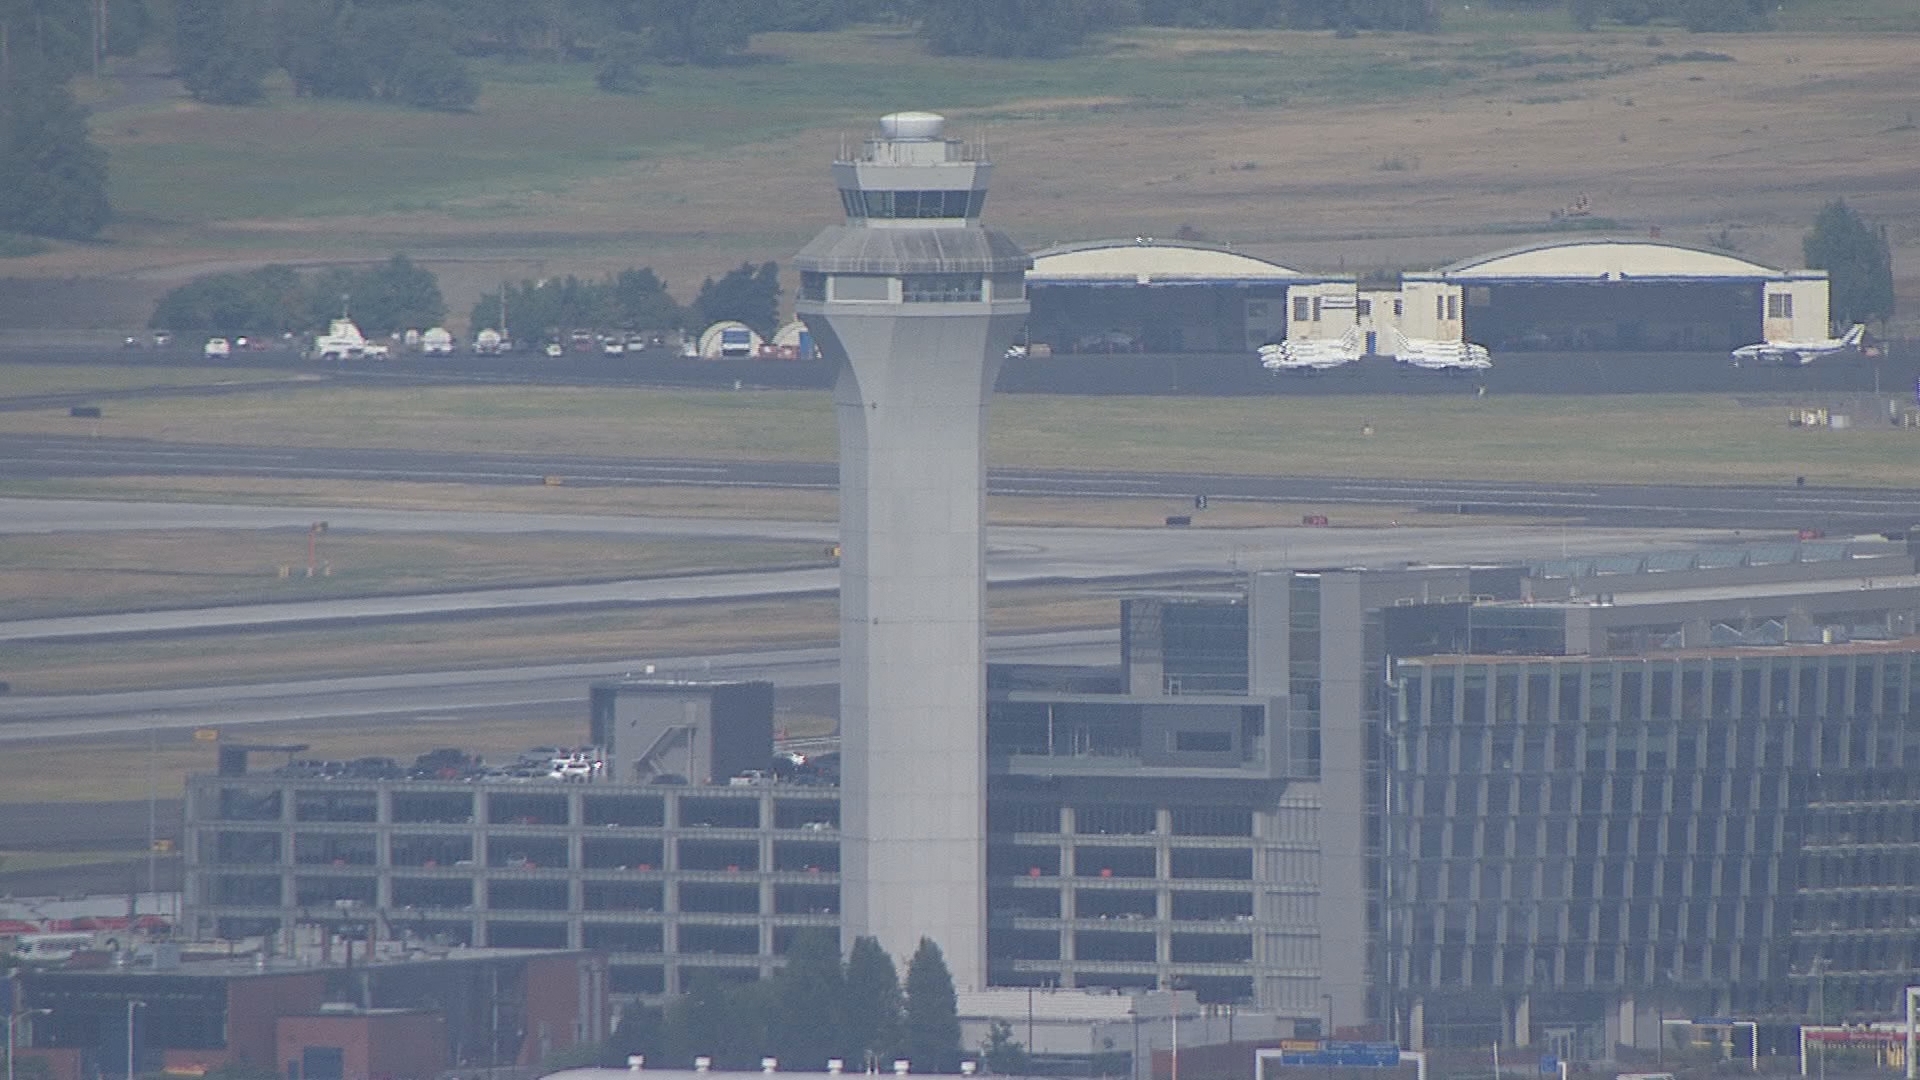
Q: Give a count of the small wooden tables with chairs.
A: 0